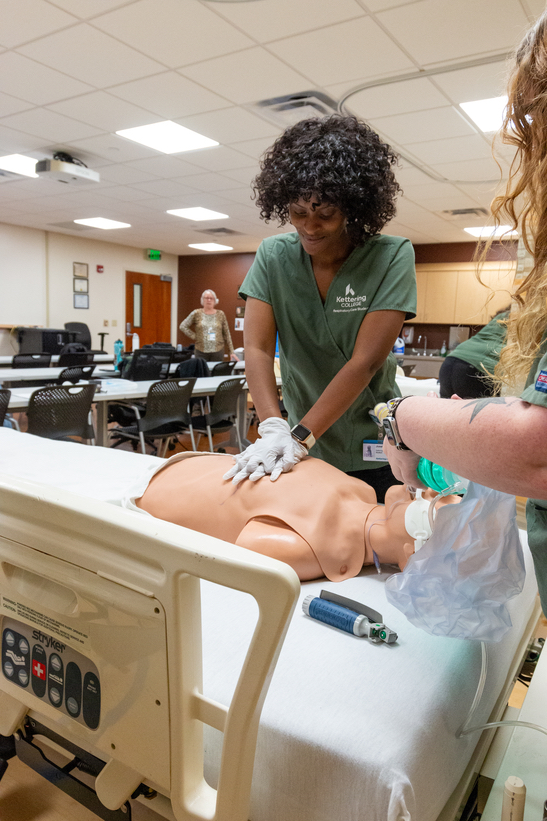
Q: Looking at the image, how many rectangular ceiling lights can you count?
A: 7